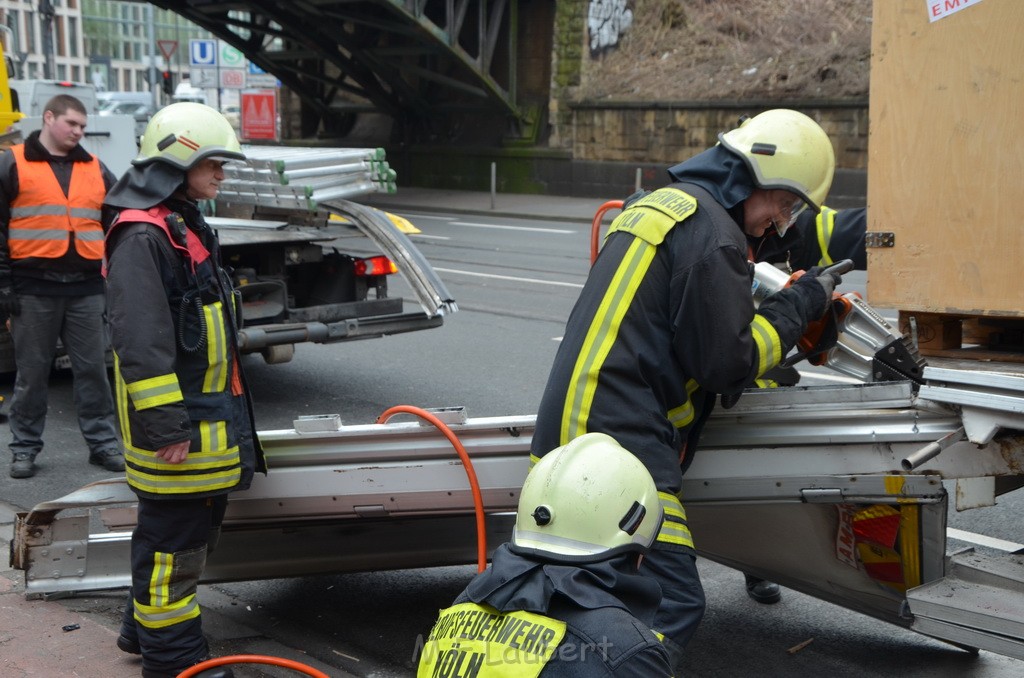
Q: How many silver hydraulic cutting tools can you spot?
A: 1